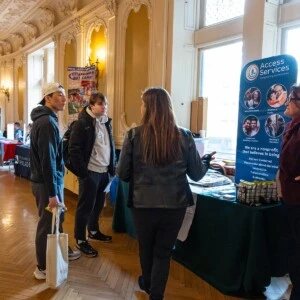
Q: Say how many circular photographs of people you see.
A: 4